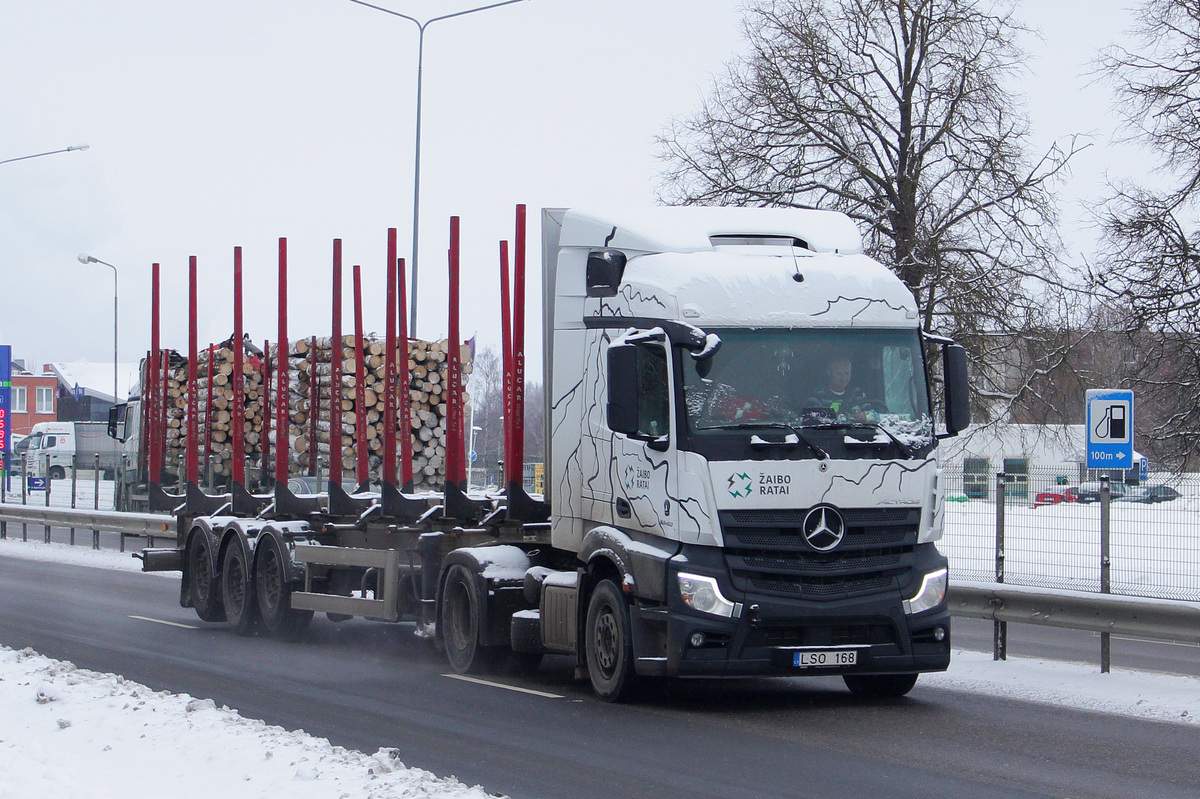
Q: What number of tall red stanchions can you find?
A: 12